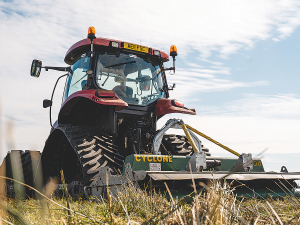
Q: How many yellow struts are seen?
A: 2